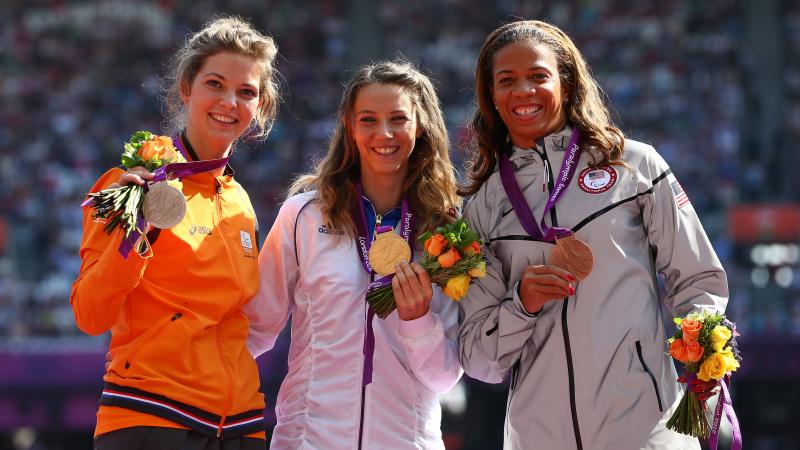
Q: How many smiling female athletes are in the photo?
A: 3